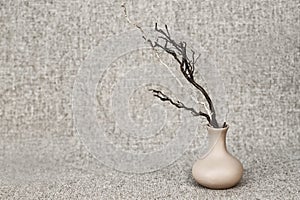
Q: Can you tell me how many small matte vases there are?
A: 1